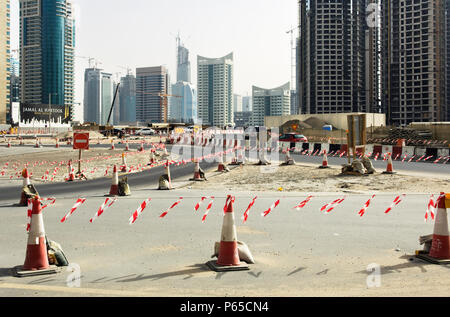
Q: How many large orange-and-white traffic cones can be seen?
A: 3